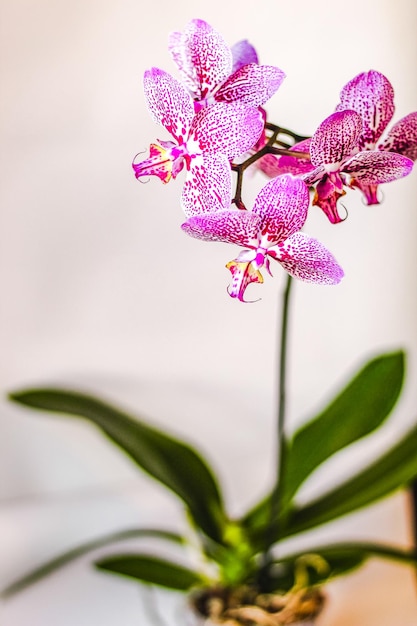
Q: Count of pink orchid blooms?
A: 5